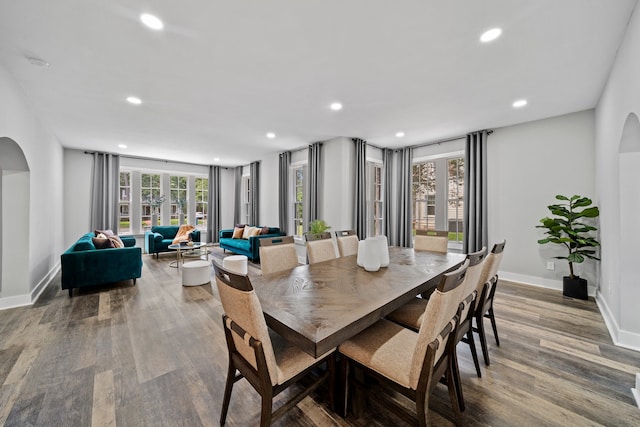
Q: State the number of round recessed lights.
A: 9